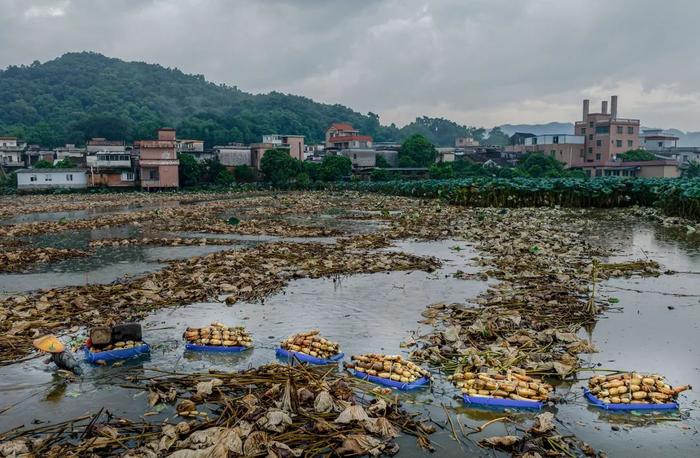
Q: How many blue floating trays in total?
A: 6